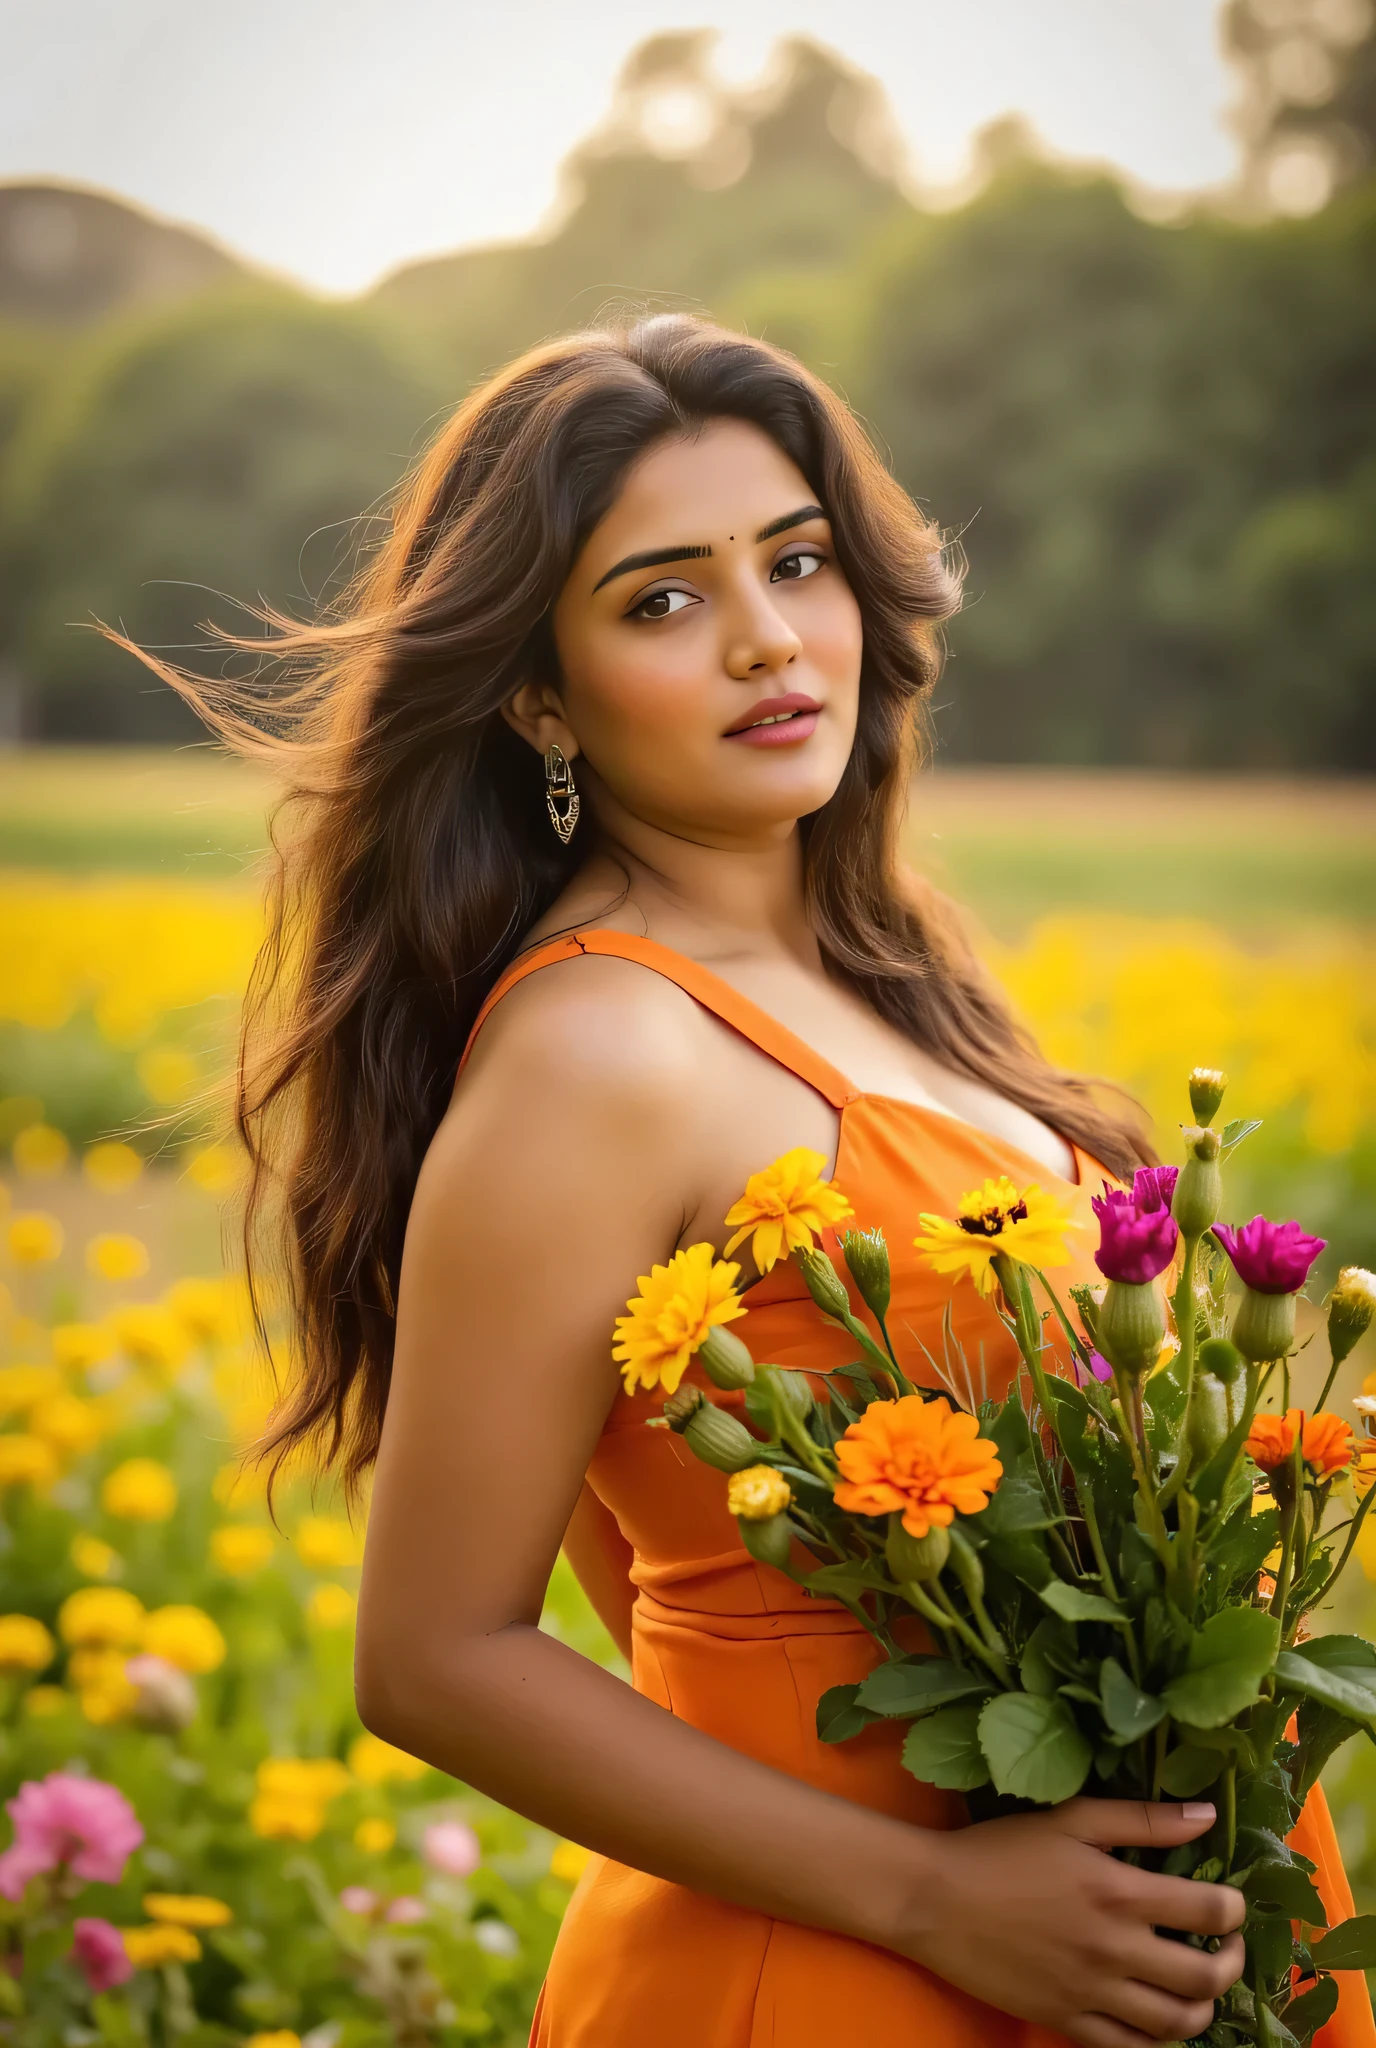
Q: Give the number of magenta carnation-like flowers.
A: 2